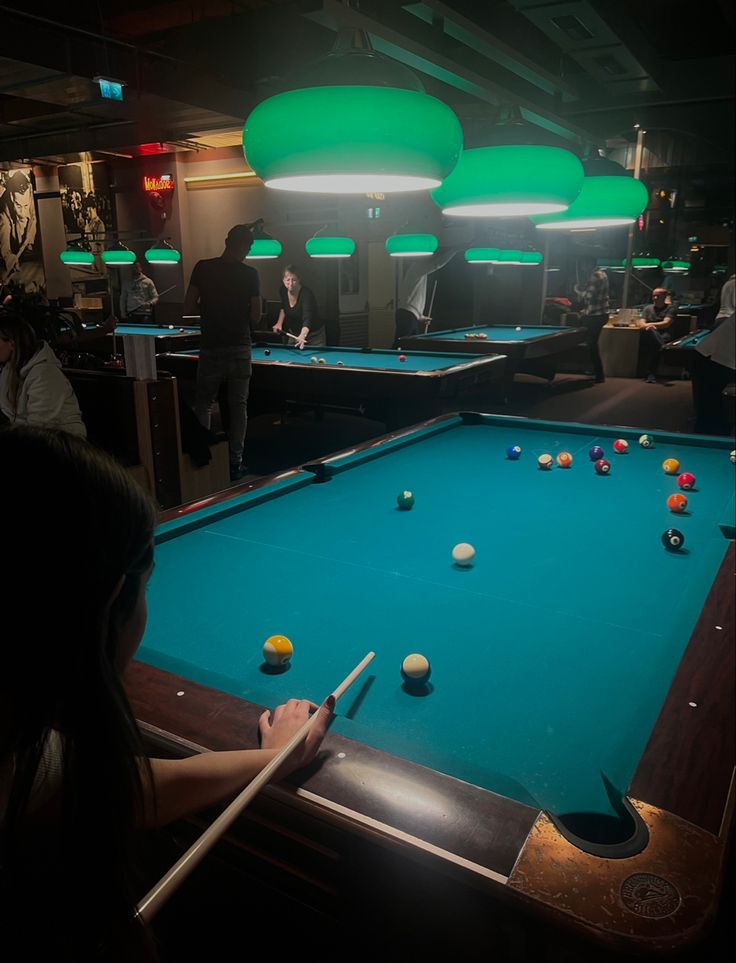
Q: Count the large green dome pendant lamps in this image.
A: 3